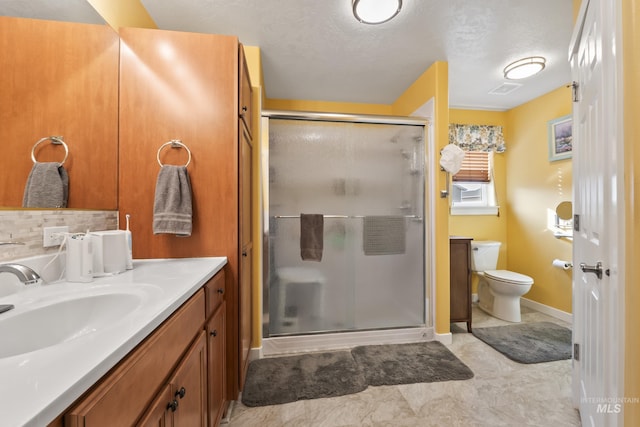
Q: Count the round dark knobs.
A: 6